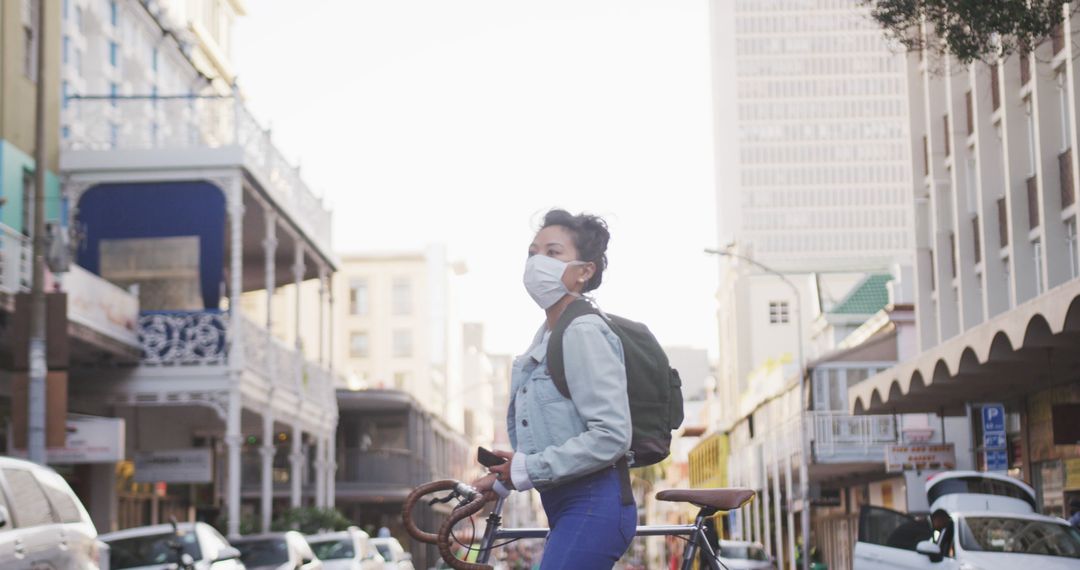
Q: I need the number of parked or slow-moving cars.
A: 7